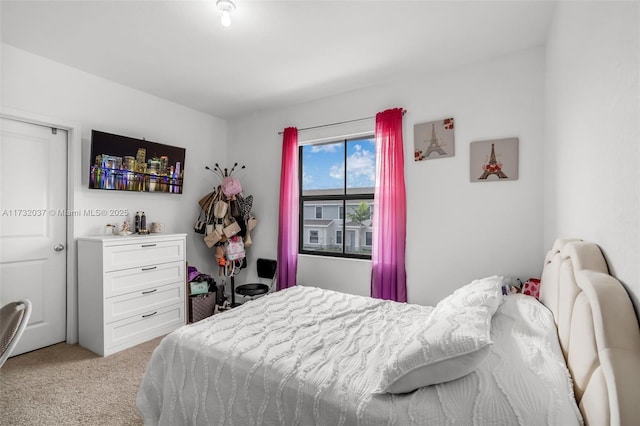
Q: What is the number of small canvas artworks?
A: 2